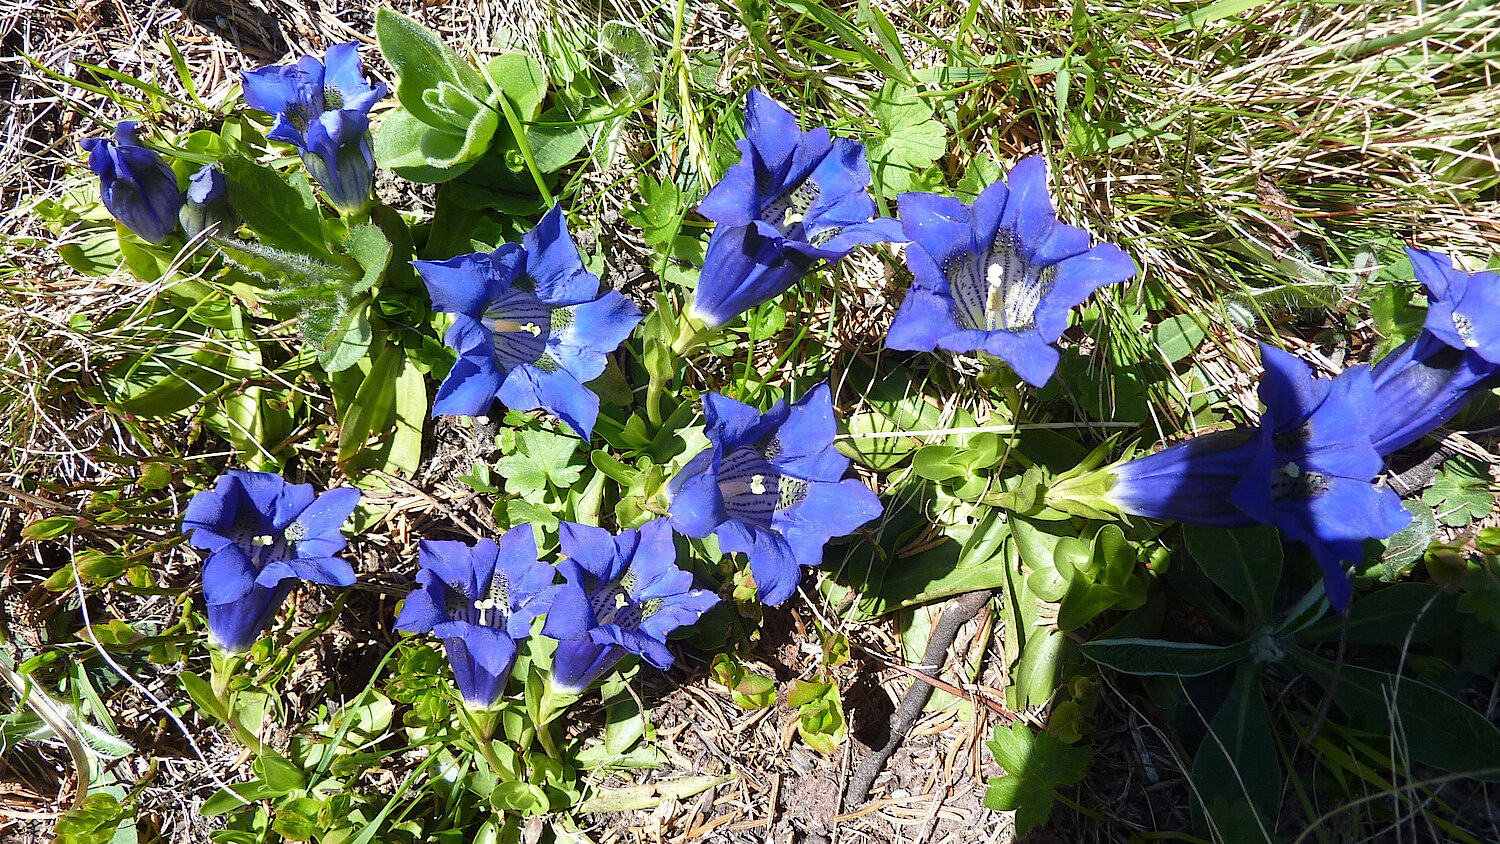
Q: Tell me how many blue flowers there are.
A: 12